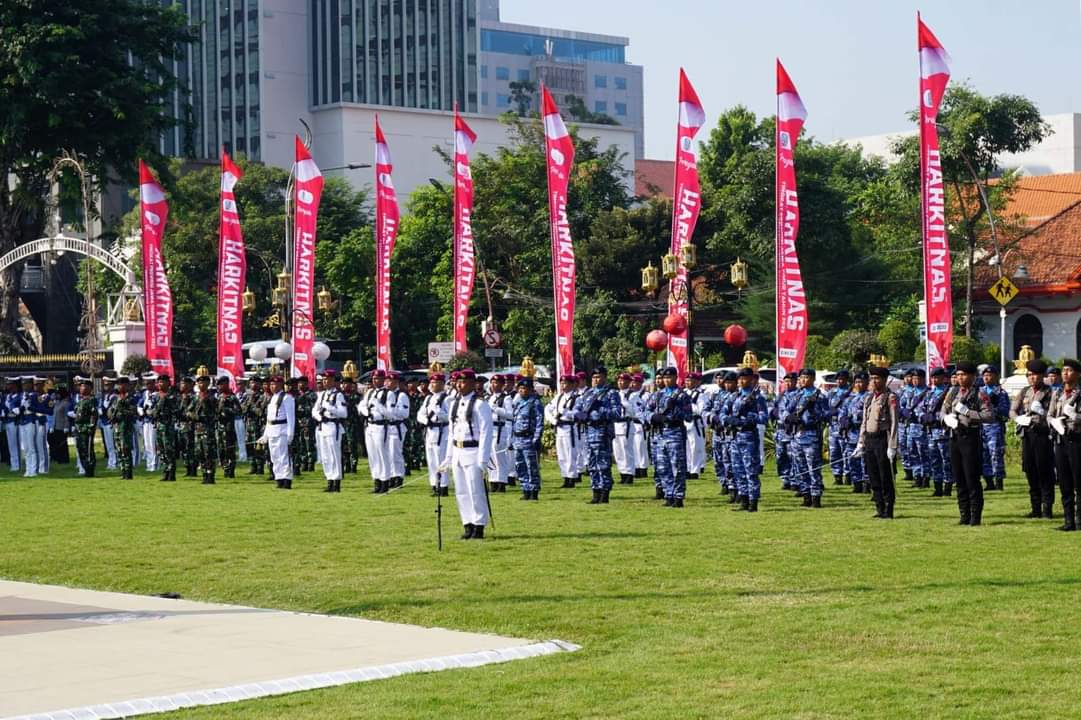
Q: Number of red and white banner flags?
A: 9